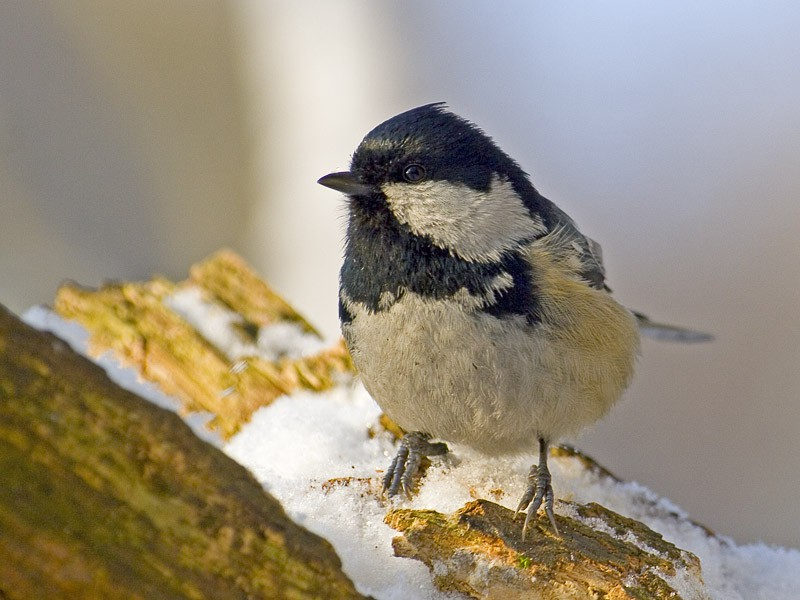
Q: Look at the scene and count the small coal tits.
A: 1